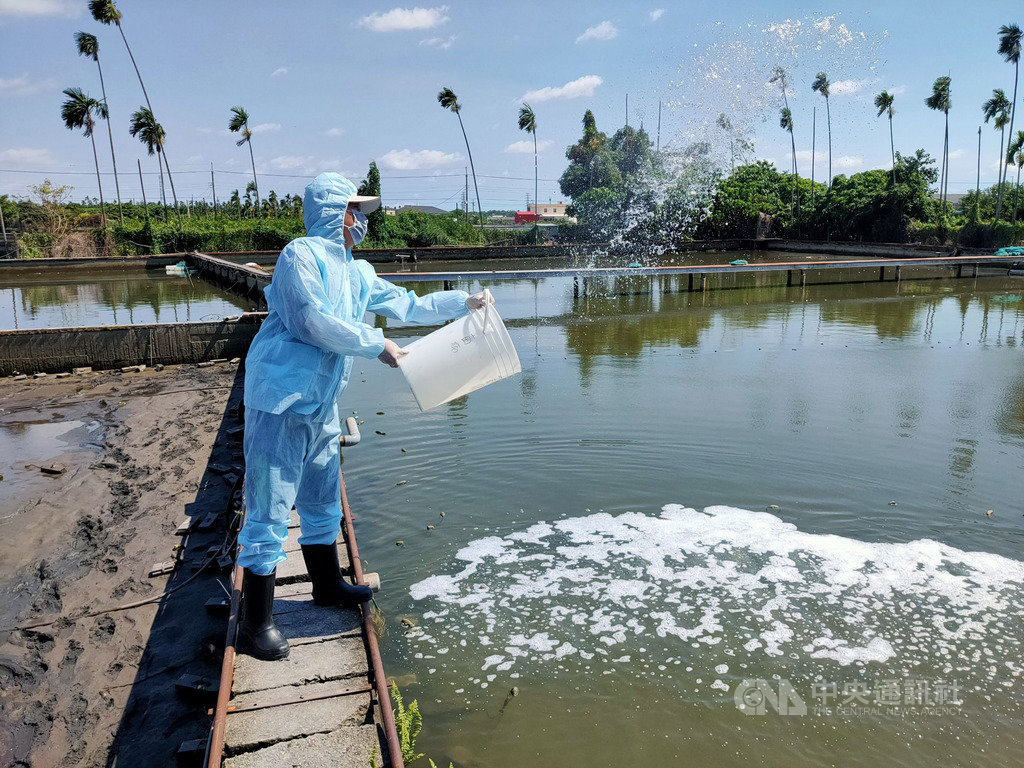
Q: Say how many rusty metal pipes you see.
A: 2